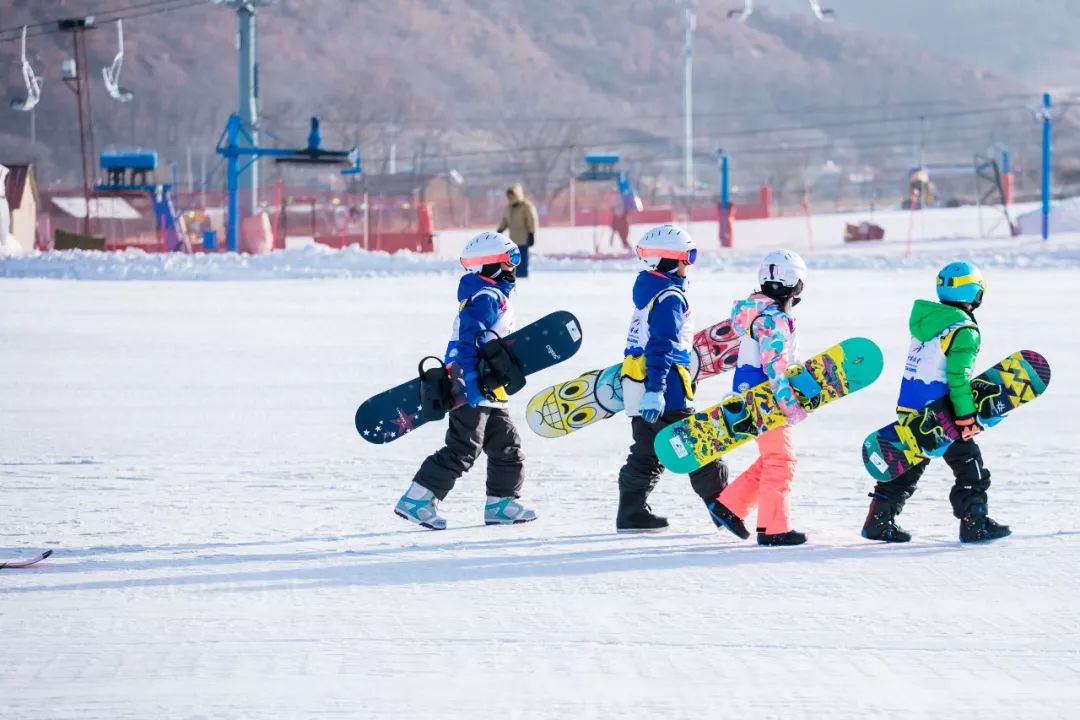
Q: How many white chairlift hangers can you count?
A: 4